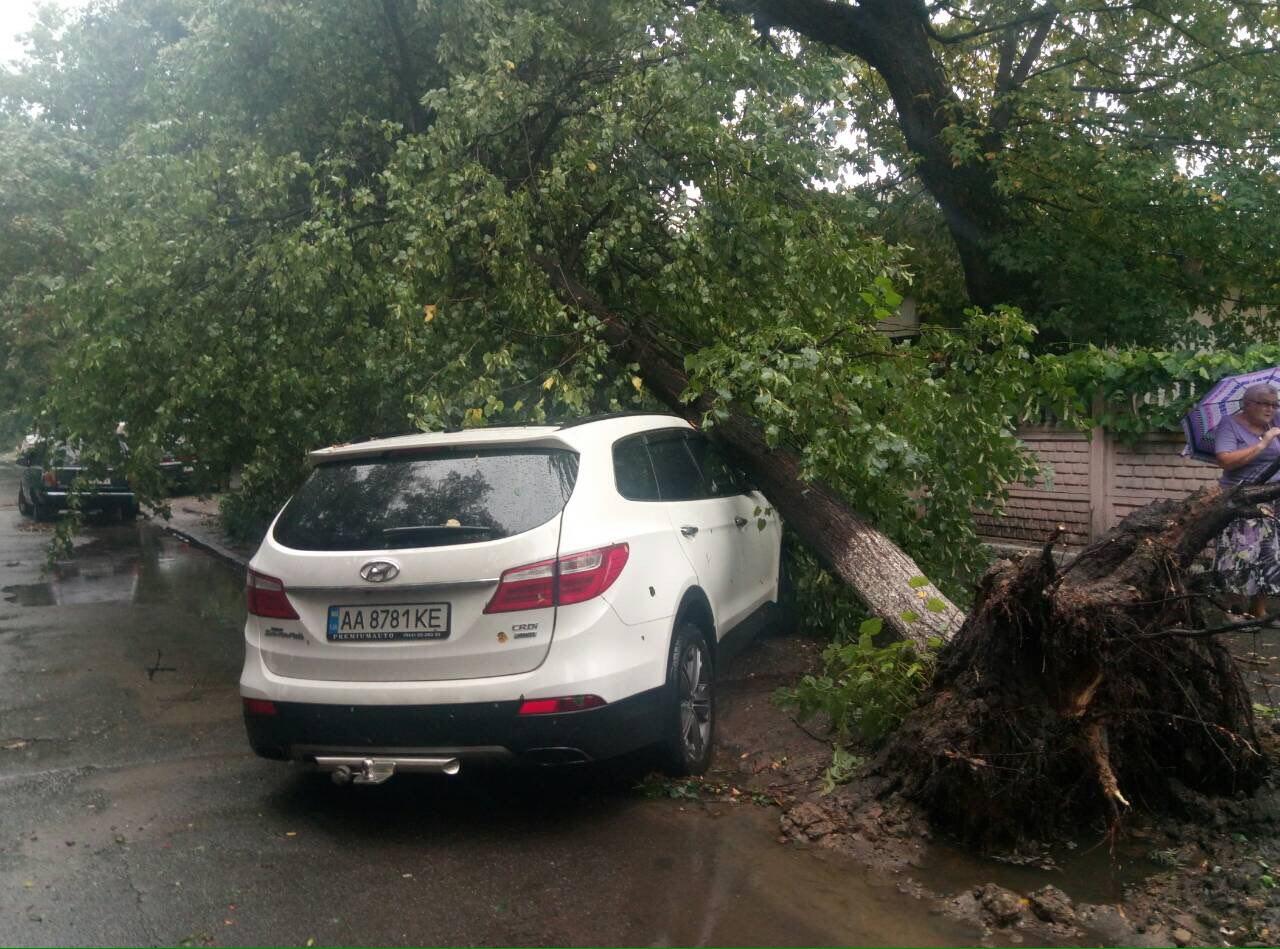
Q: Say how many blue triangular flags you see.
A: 0